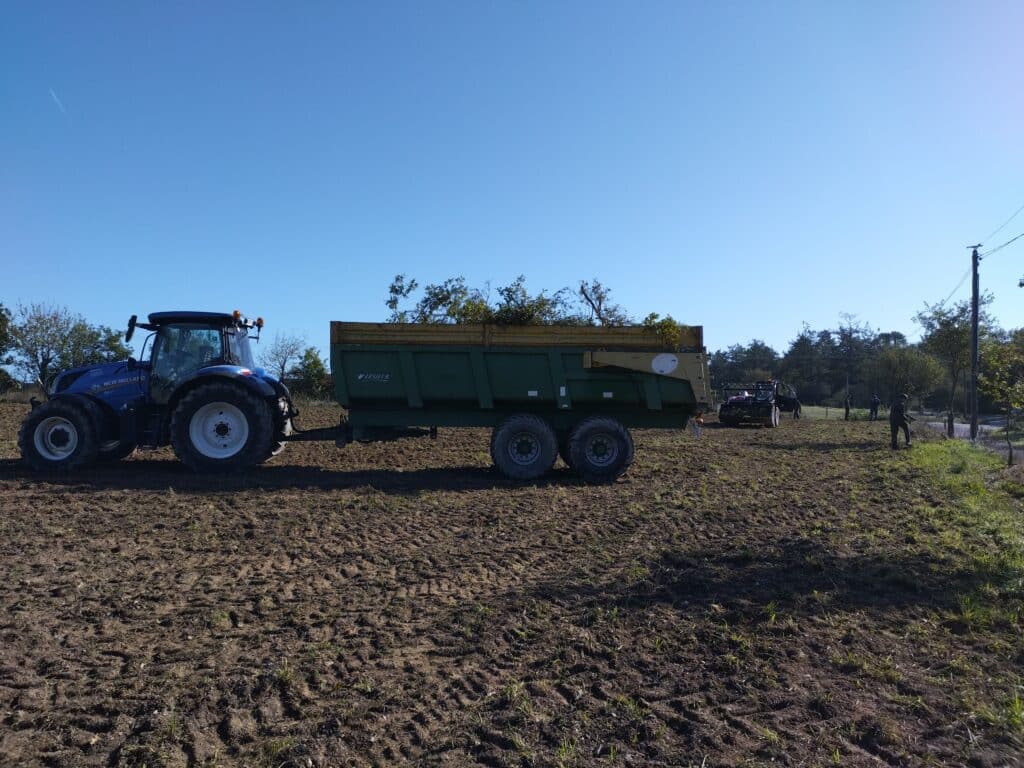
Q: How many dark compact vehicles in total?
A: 1